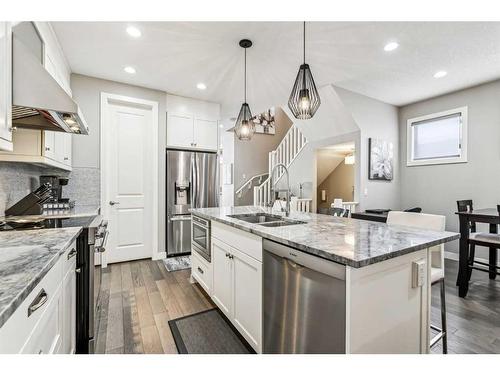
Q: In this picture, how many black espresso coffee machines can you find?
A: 1